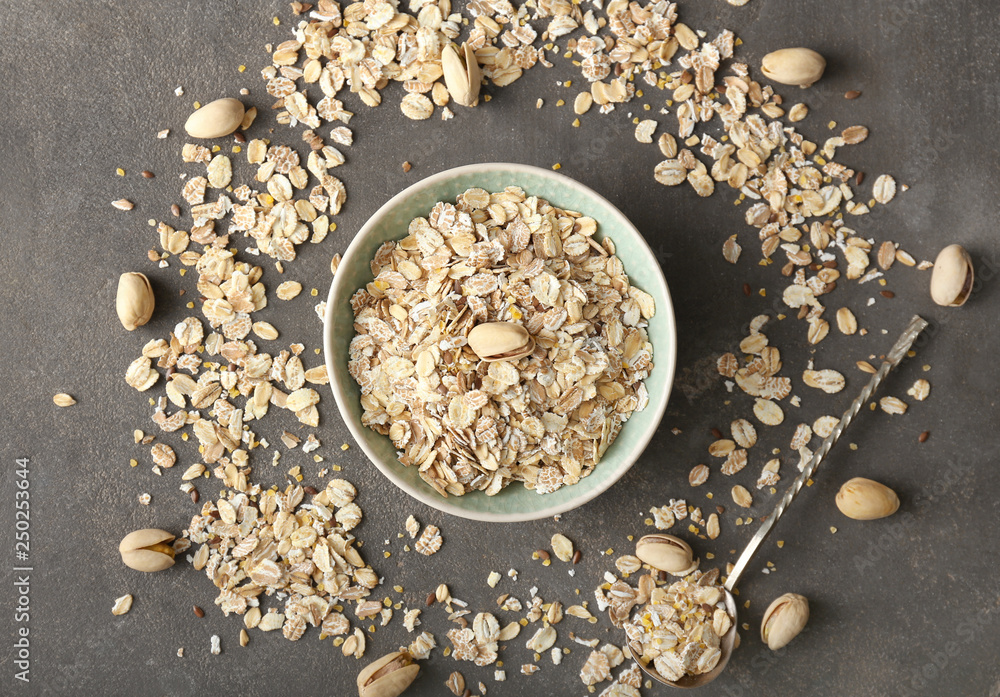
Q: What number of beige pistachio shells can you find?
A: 11